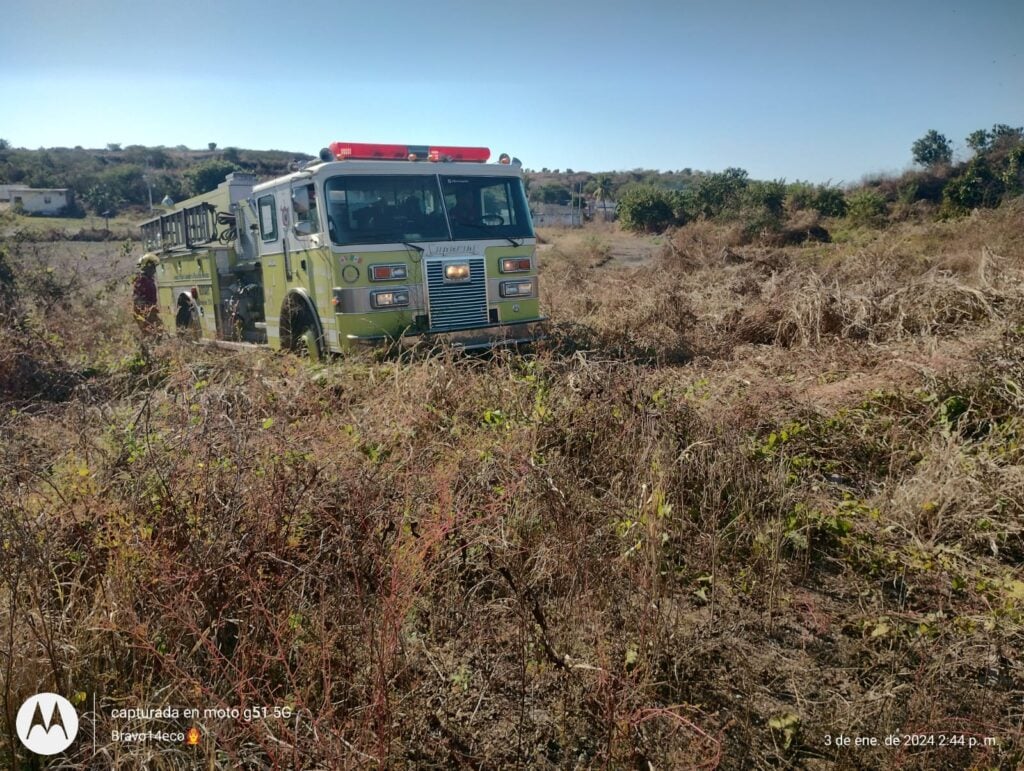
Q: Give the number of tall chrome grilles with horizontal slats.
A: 1